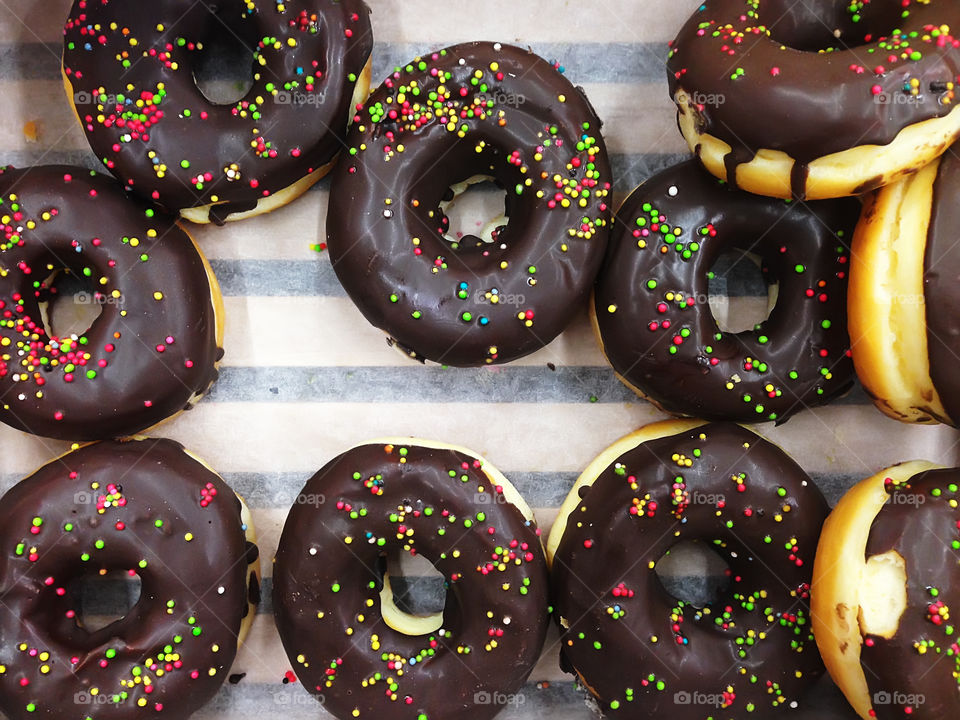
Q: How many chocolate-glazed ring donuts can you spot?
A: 10